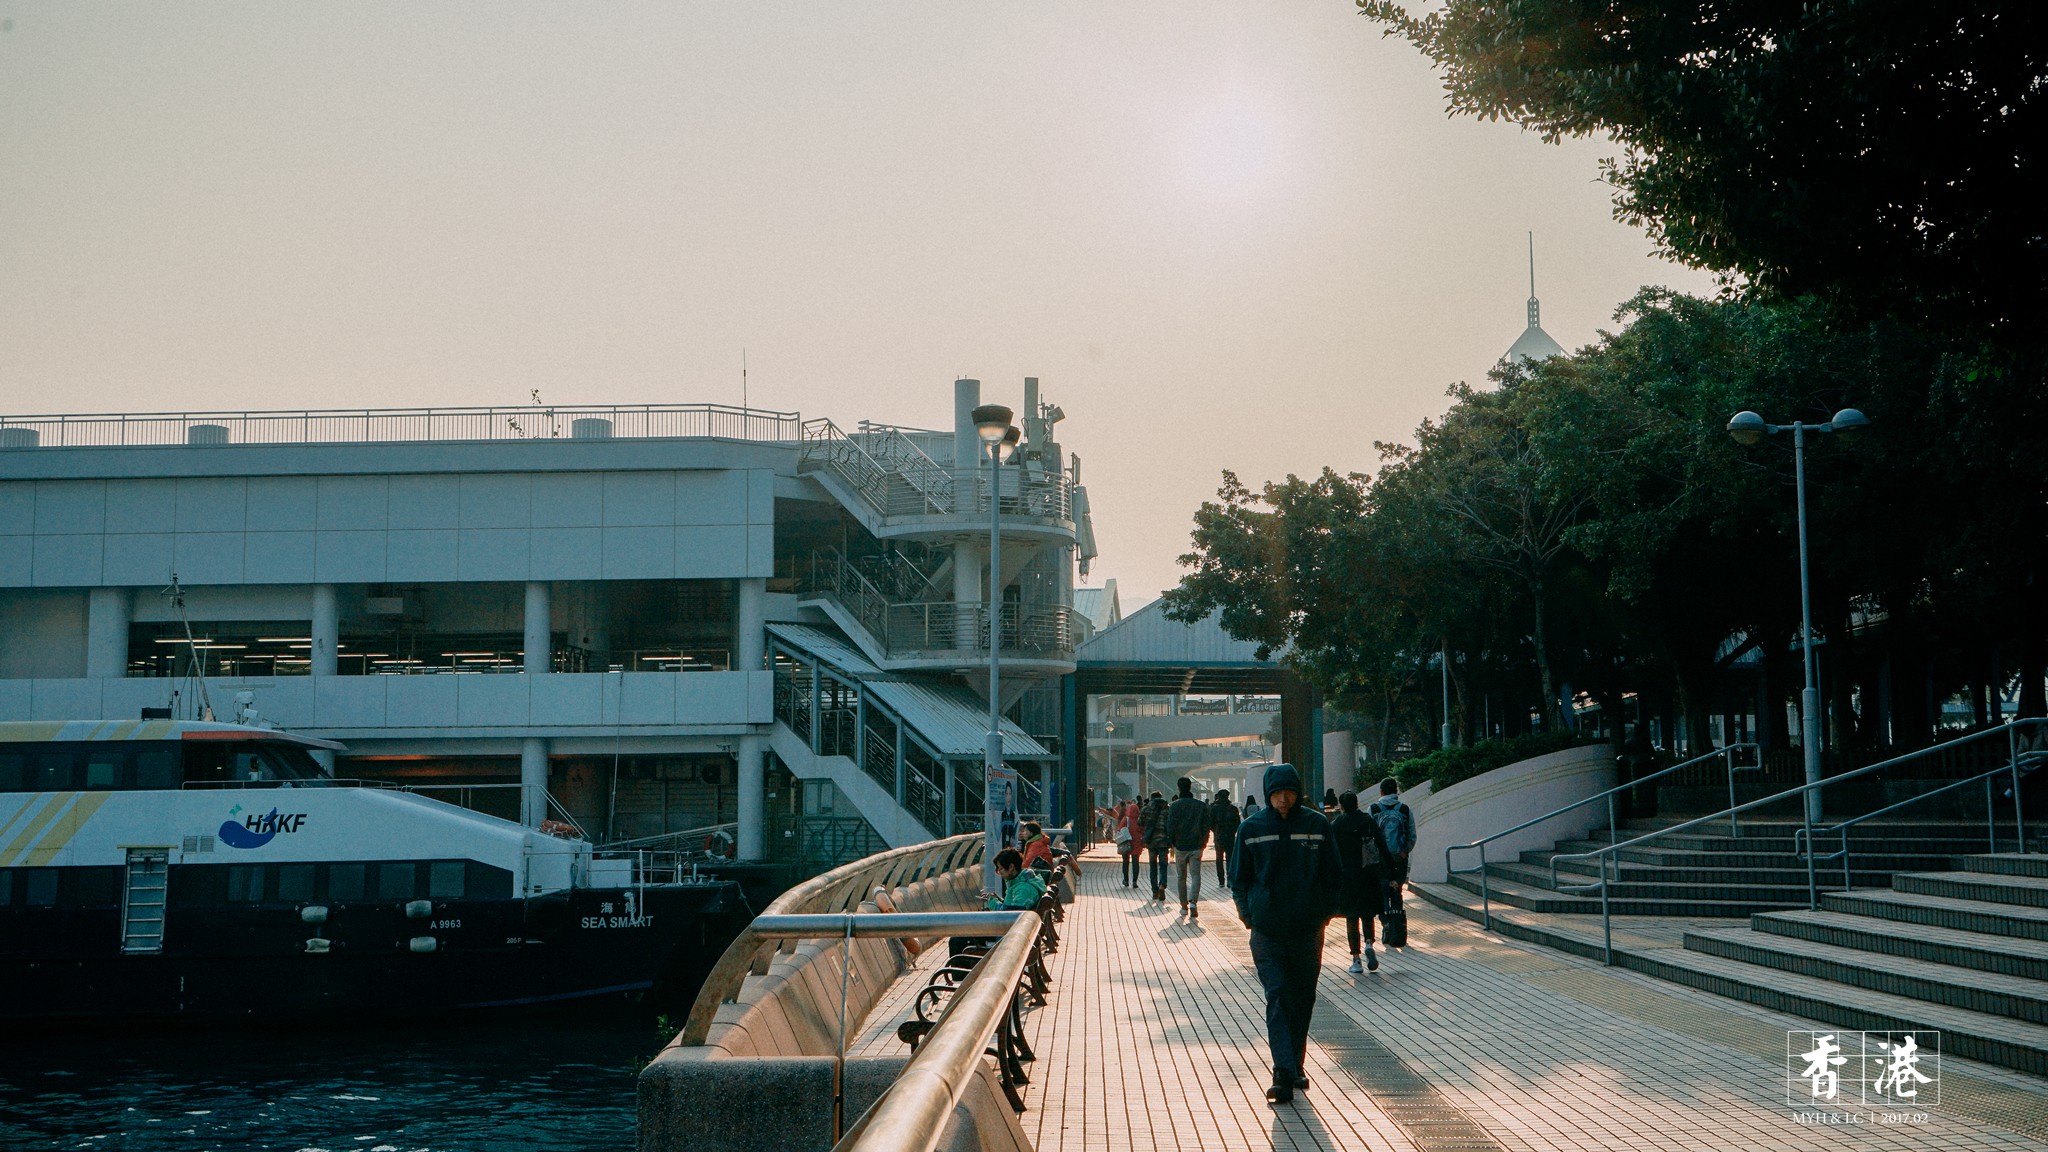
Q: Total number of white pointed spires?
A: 1